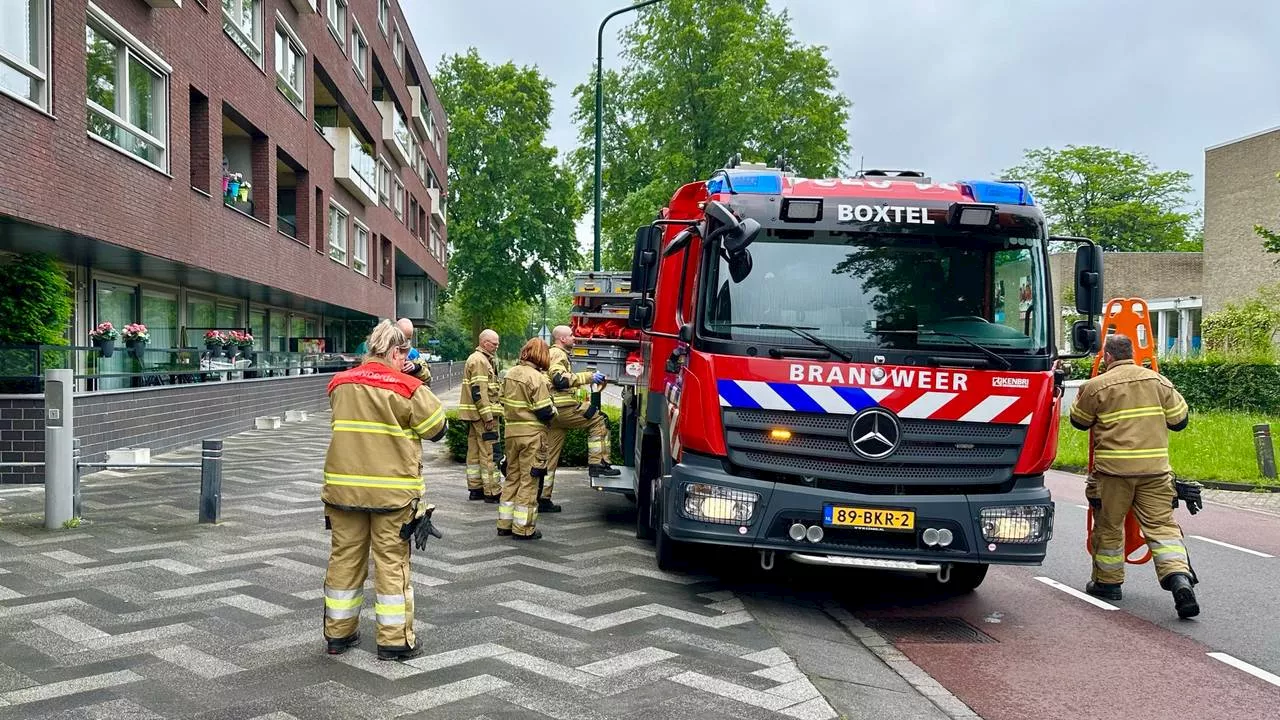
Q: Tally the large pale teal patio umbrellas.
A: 0